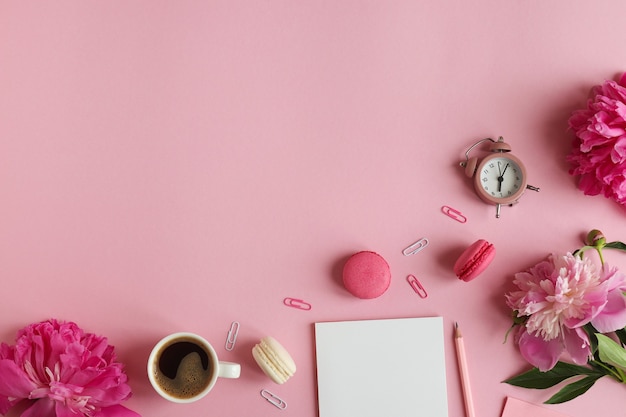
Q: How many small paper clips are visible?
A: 6